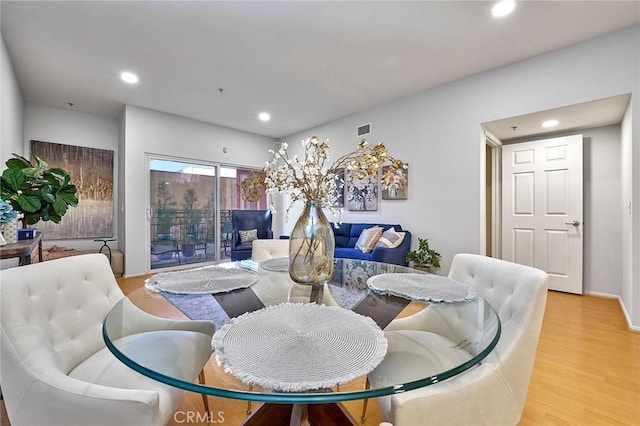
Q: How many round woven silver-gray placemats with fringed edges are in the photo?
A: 4